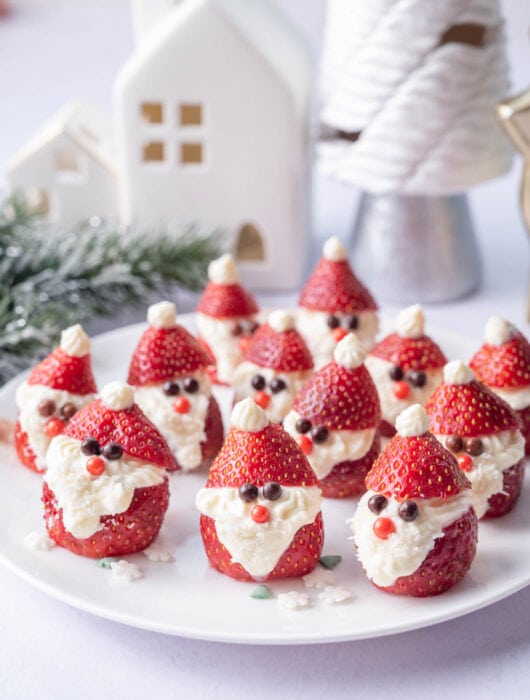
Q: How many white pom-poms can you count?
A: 12